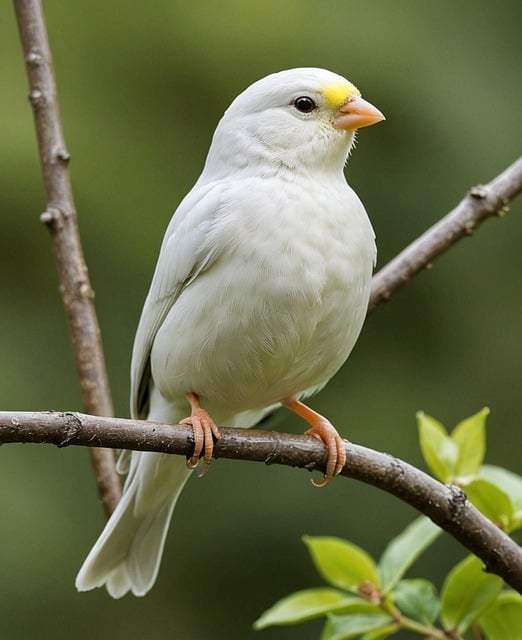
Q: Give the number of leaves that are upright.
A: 2